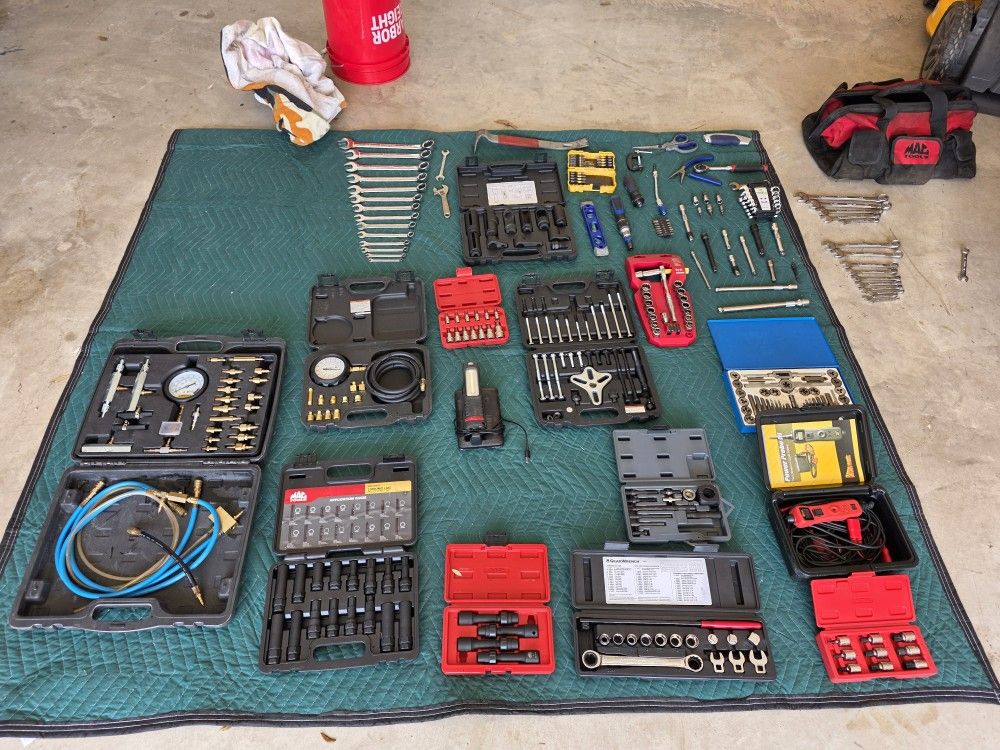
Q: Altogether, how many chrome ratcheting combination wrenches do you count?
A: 14